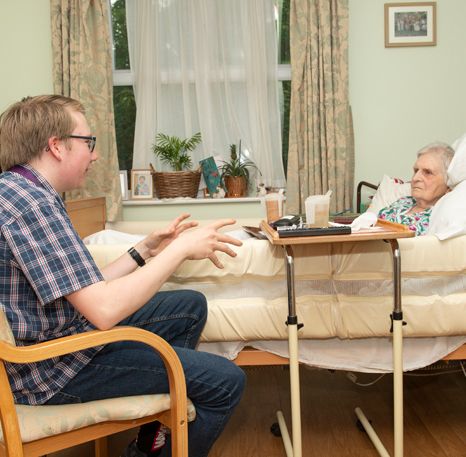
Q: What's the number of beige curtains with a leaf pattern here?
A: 2